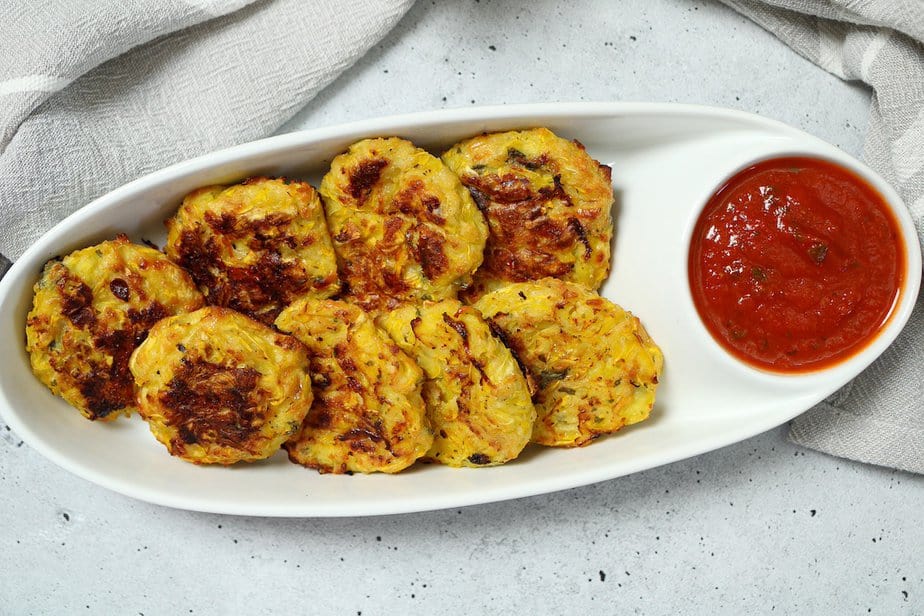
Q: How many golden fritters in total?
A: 8